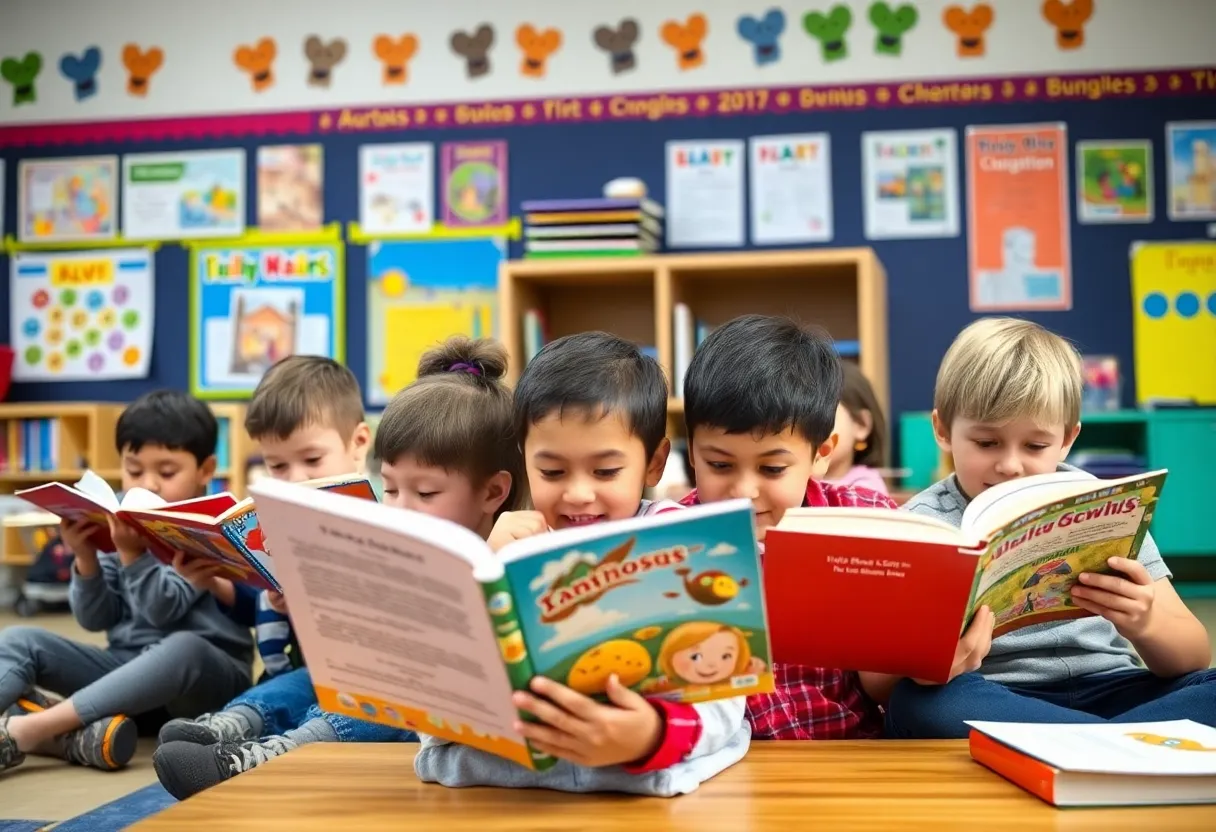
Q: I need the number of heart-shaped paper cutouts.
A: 15